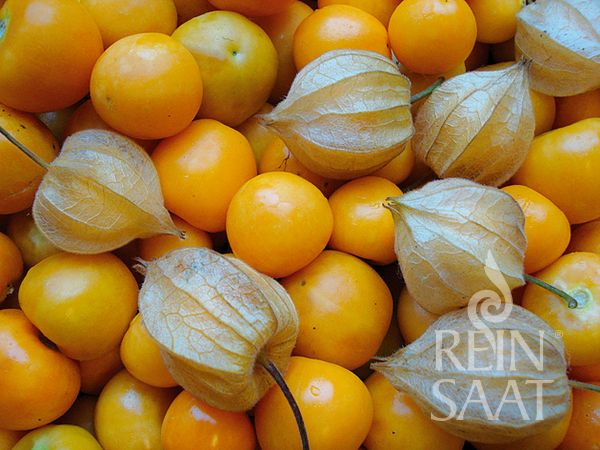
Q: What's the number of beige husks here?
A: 7